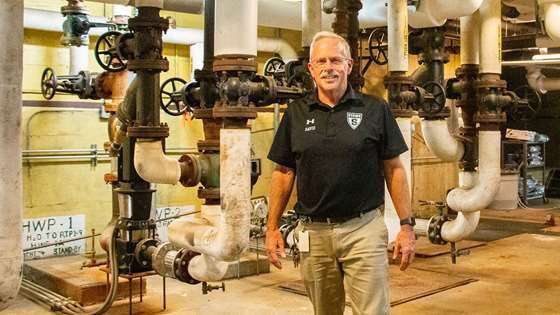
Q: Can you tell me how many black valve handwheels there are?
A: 7